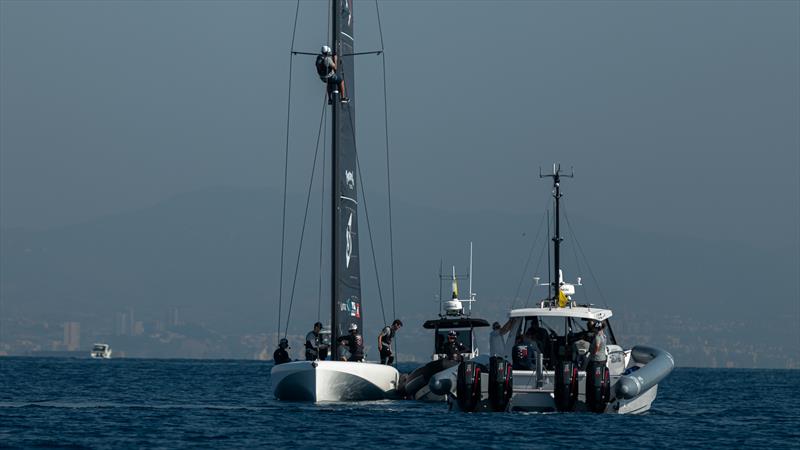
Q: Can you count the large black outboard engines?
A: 4